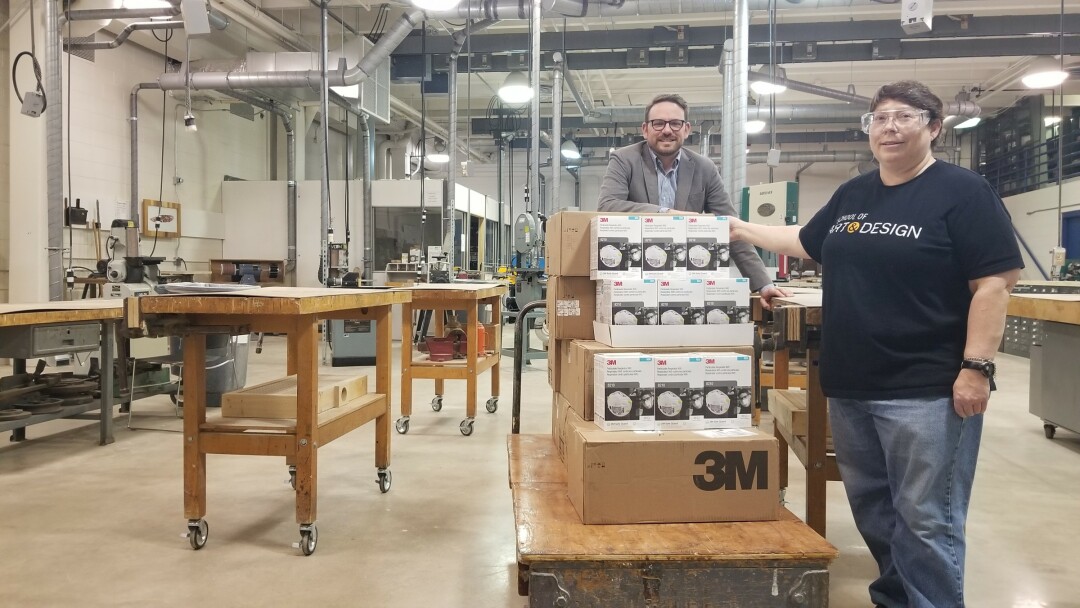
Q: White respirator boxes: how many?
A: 9